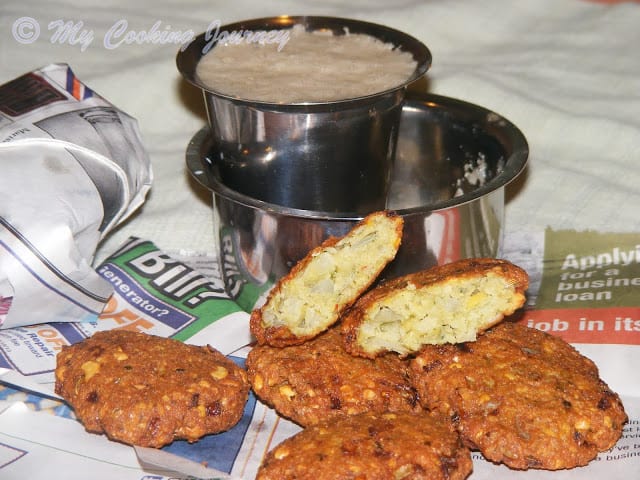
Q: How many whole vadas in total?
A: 4